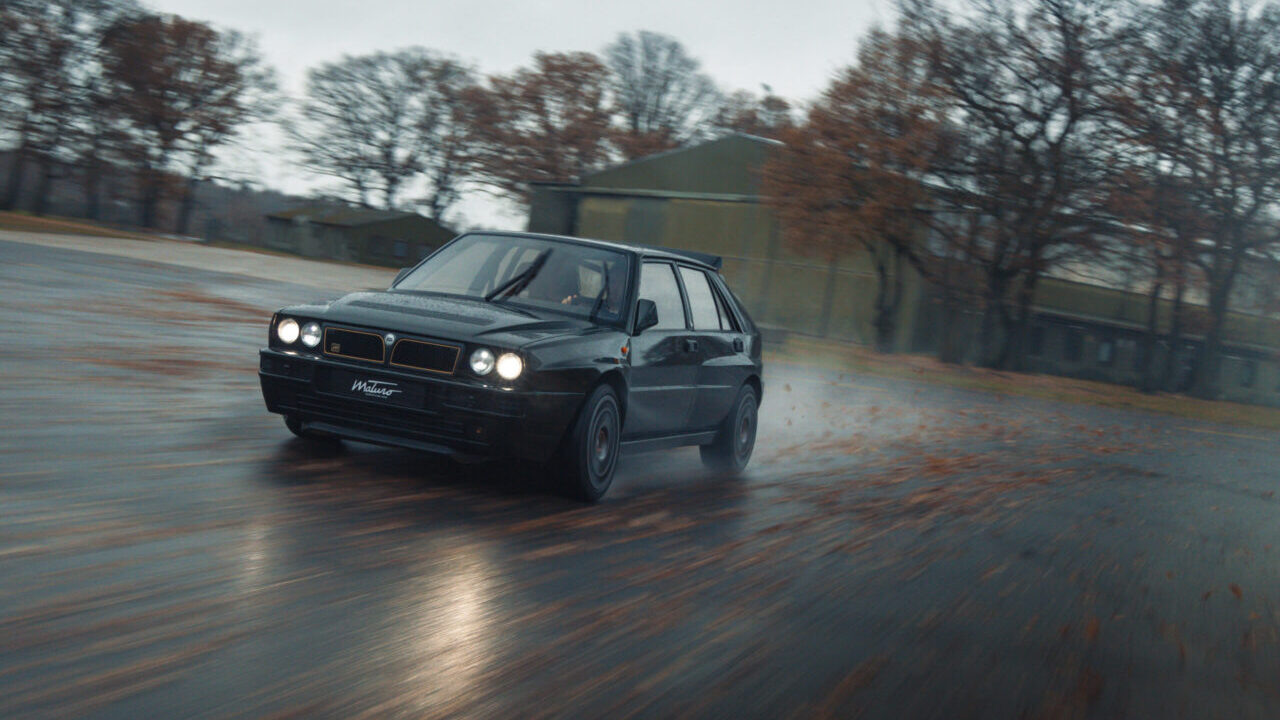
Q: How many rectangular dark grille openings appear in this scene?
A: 2